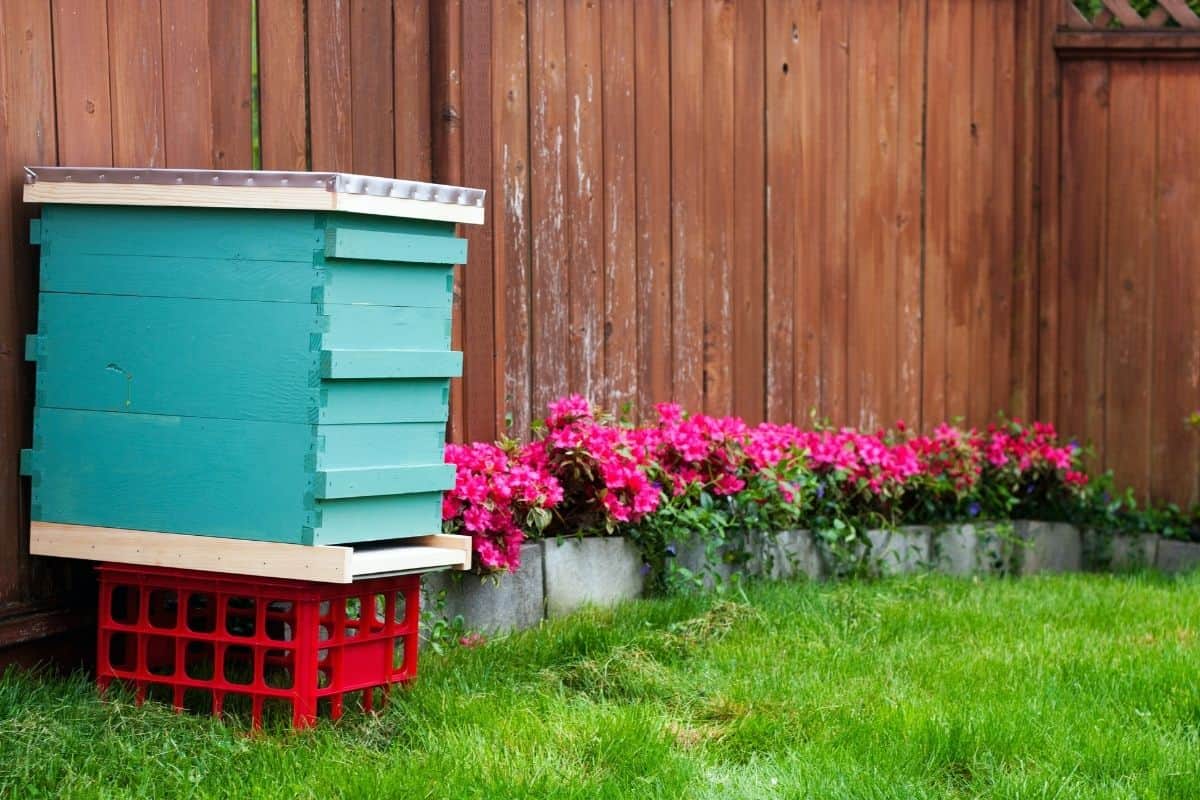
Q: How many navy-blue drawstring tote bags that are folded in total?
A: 0